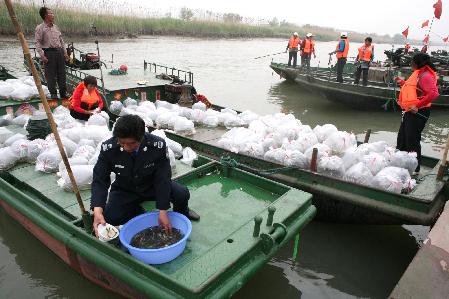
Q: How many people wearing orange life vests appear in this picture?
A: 6